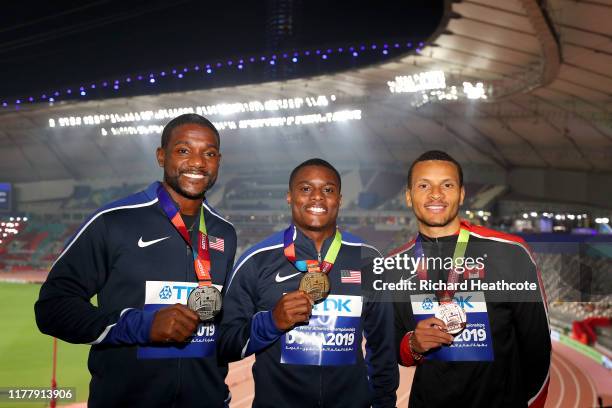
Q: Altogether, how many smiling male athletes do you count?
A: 3